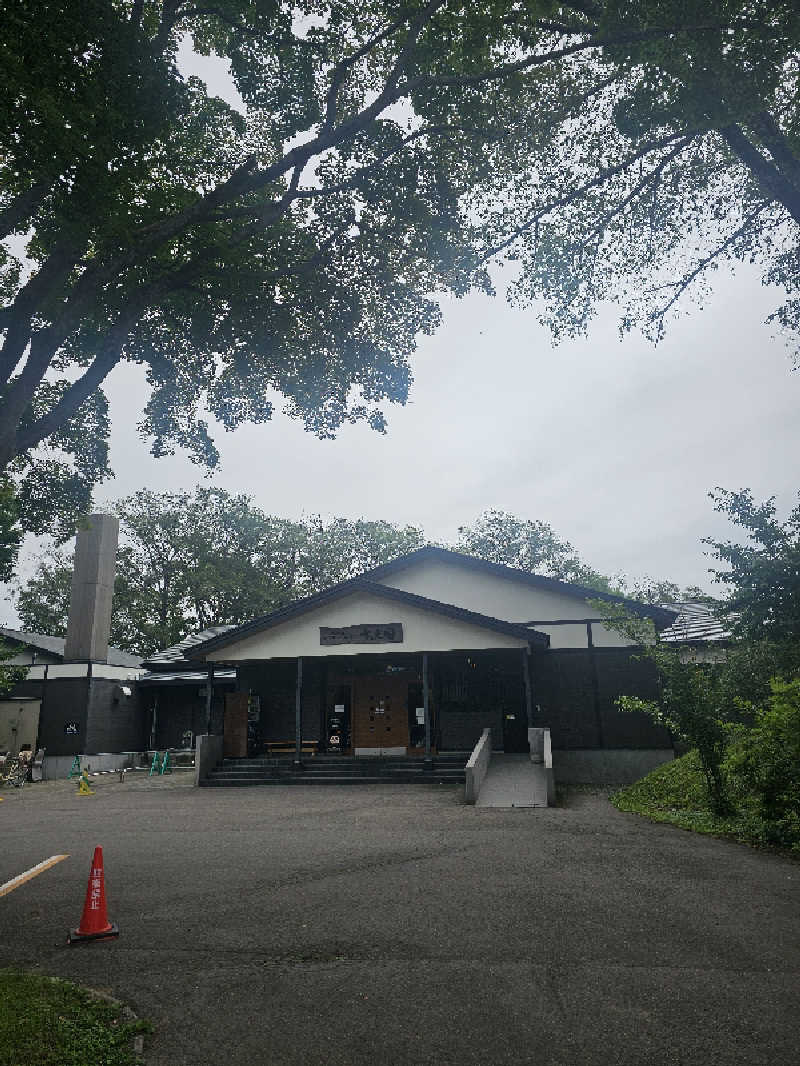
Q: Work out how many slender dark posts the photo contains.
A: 4